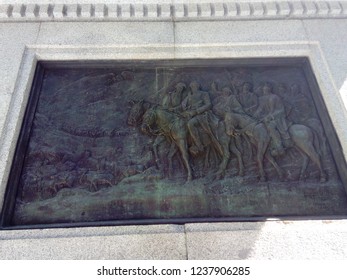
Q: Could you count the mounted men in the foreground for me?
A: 5